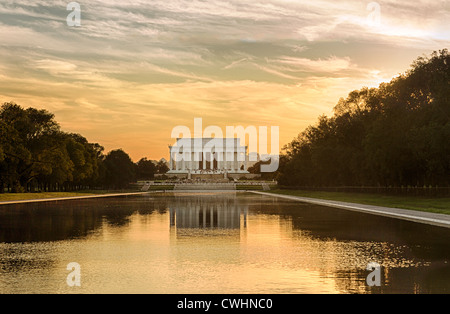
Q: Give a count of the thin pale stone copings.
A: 2